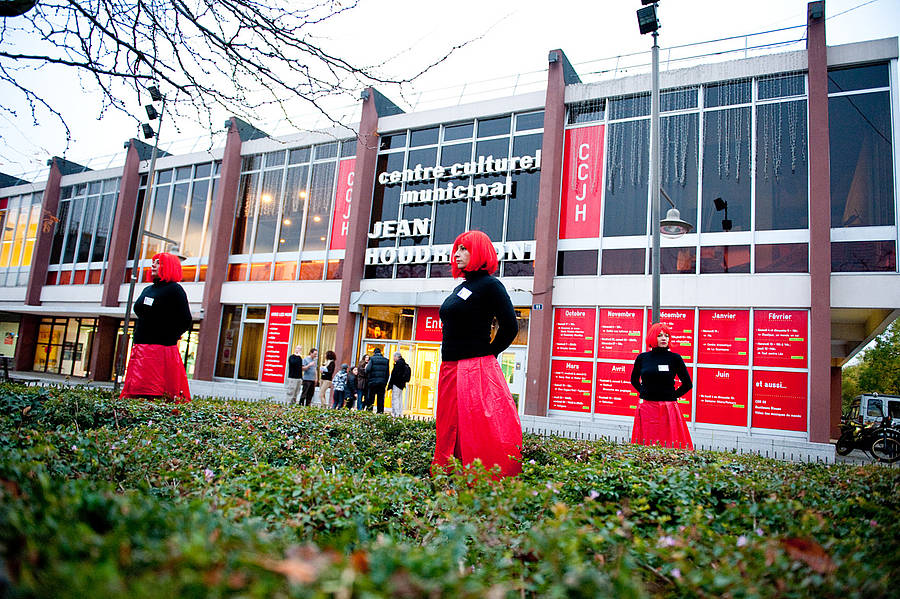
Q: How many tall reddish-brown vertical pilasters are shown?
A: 6